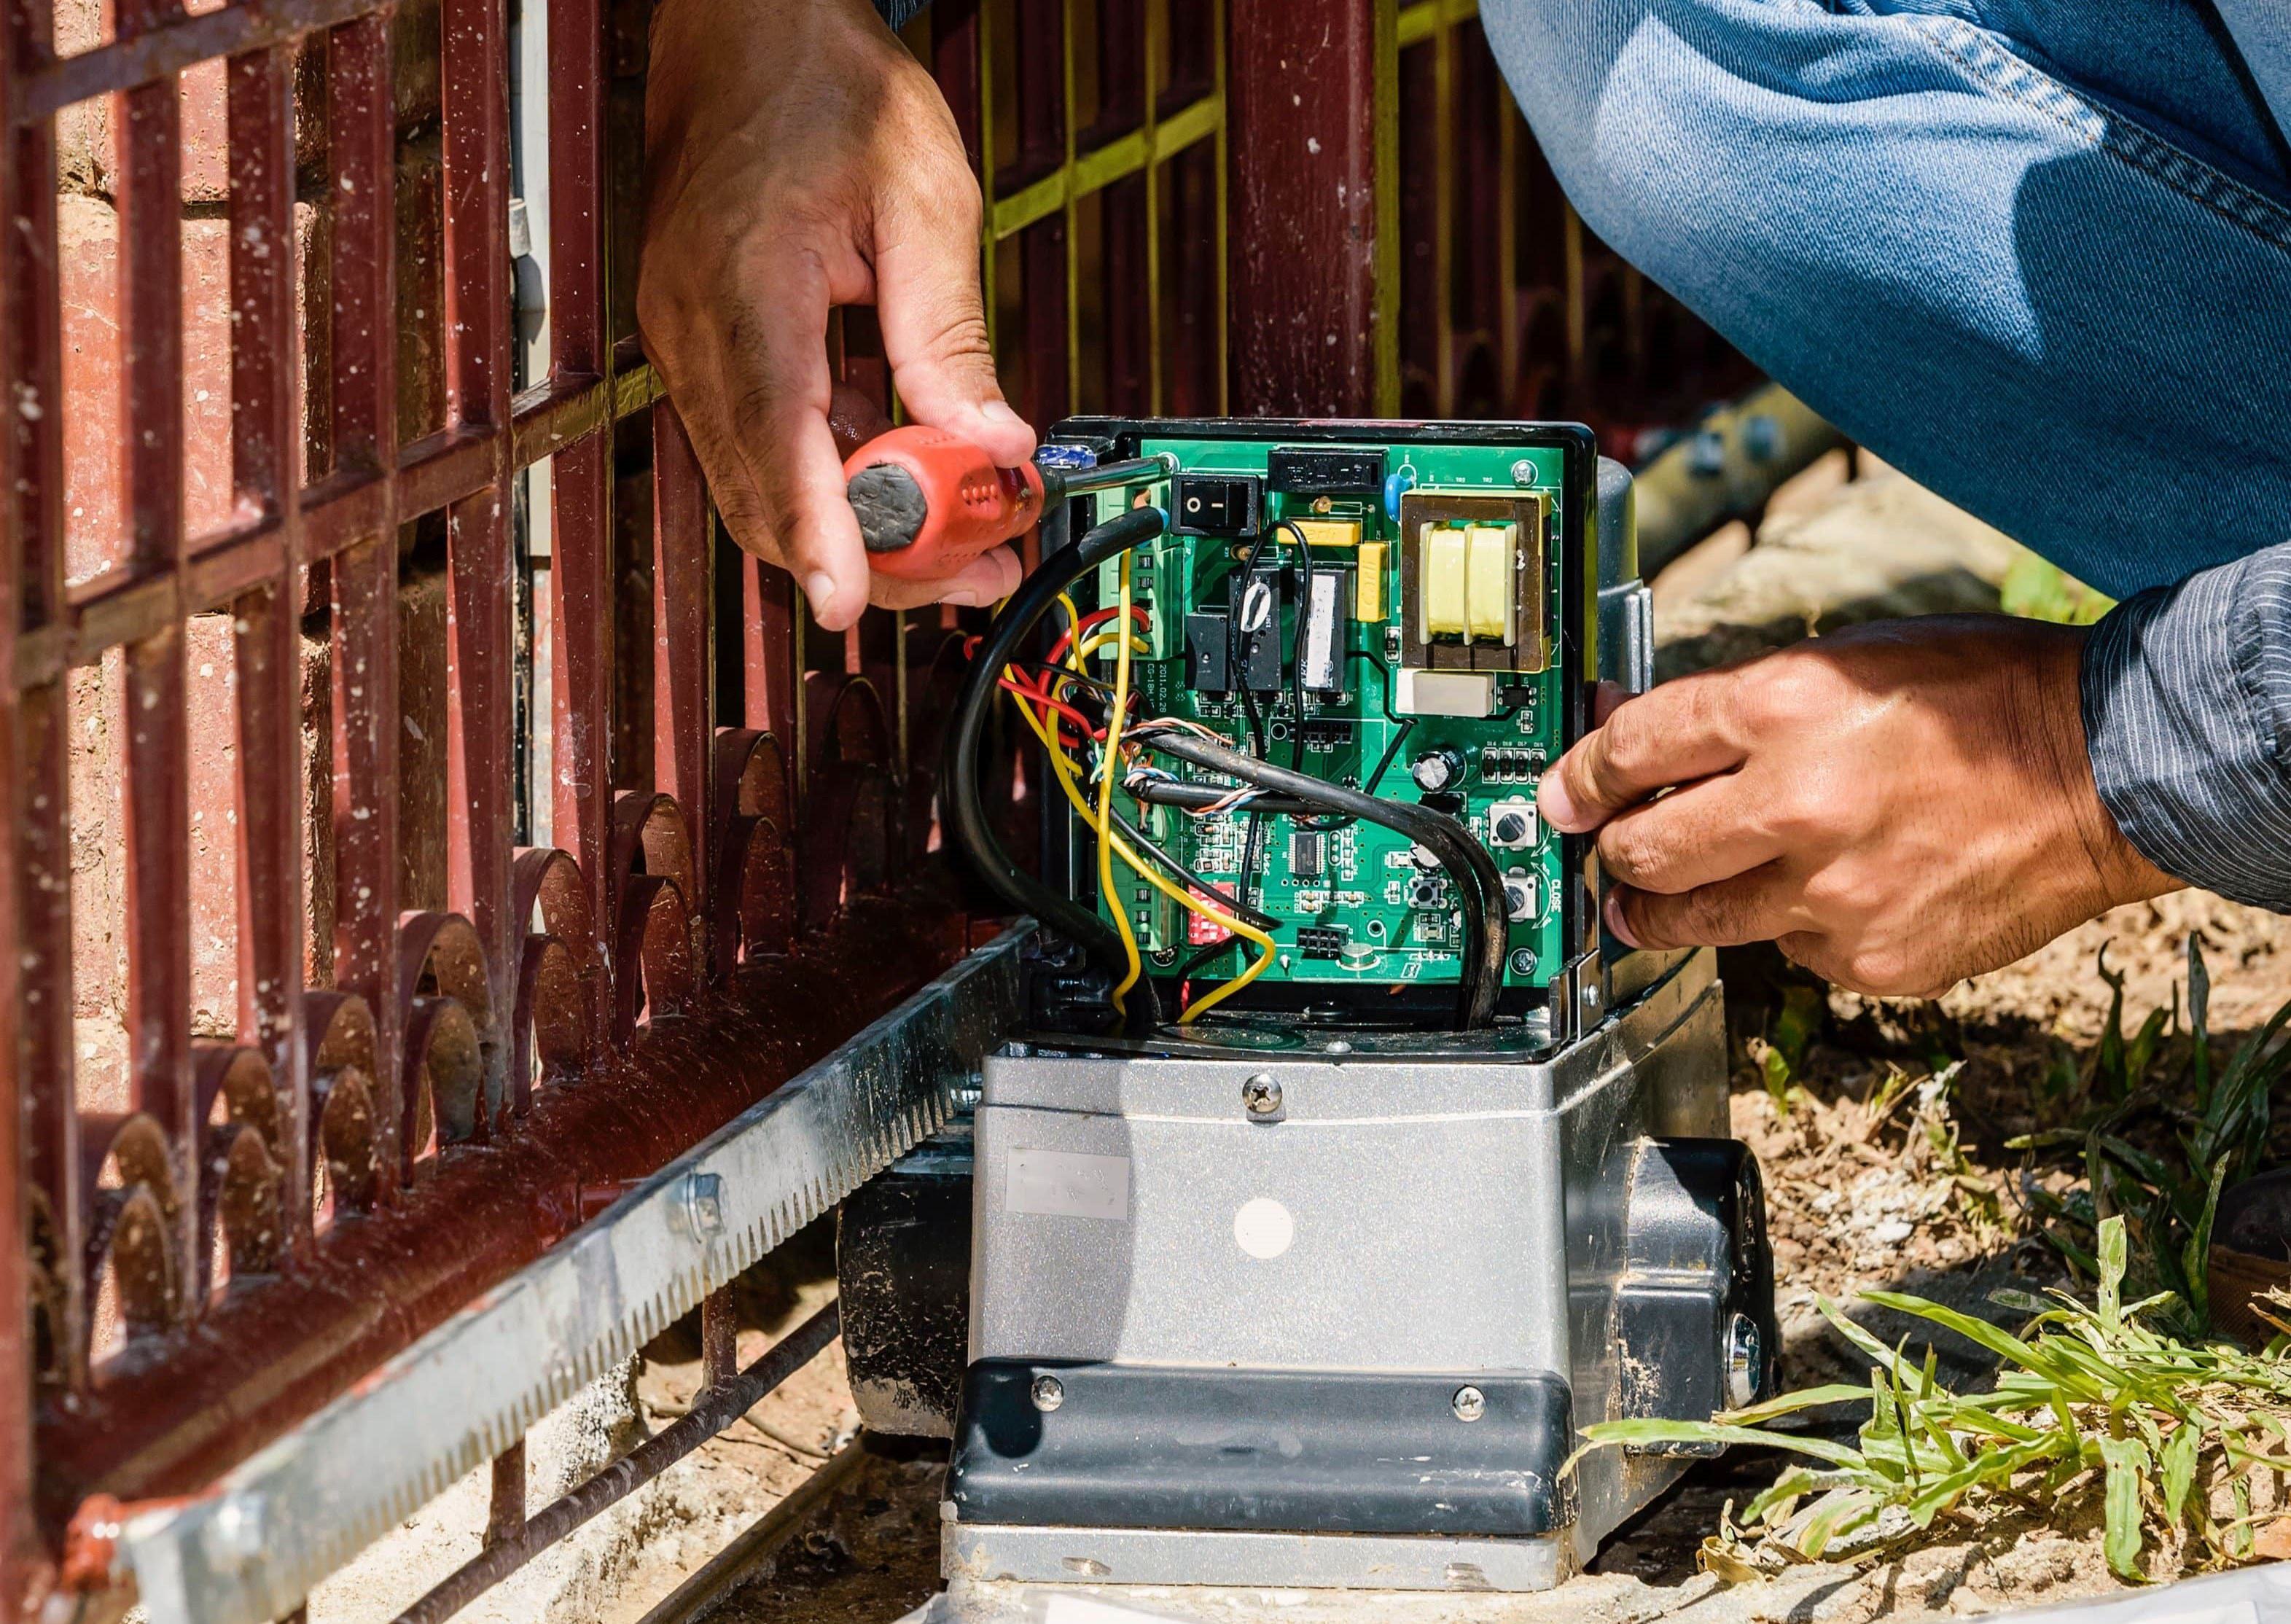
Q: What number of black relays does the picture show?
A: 3